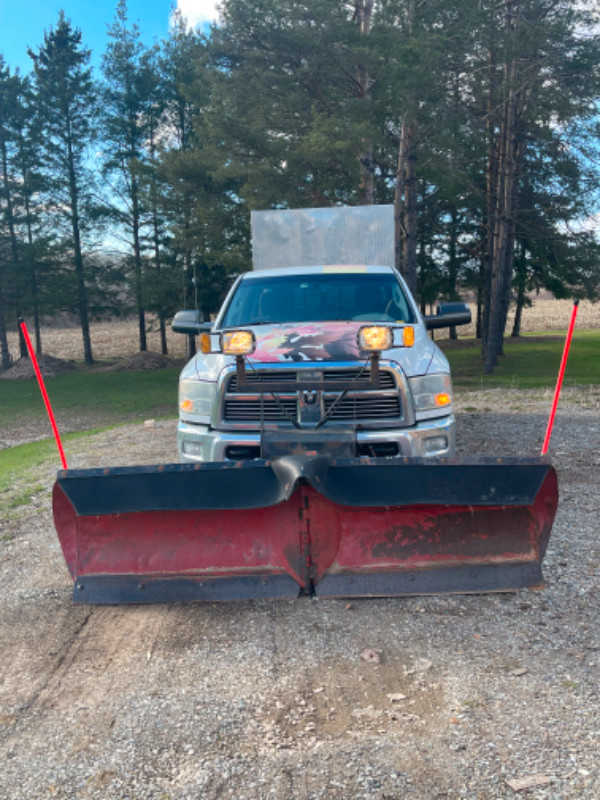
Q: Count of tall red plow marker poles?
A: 2